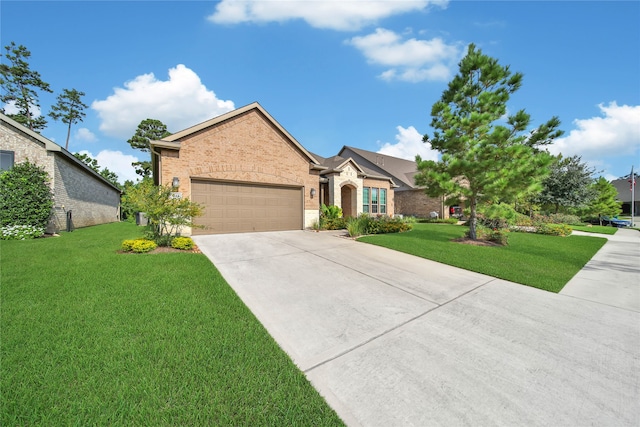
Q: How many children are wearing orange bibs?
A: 0